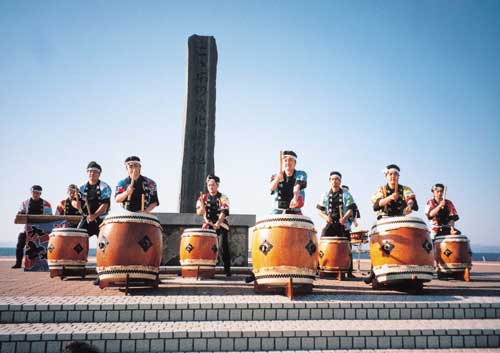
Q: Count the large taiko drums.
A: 3